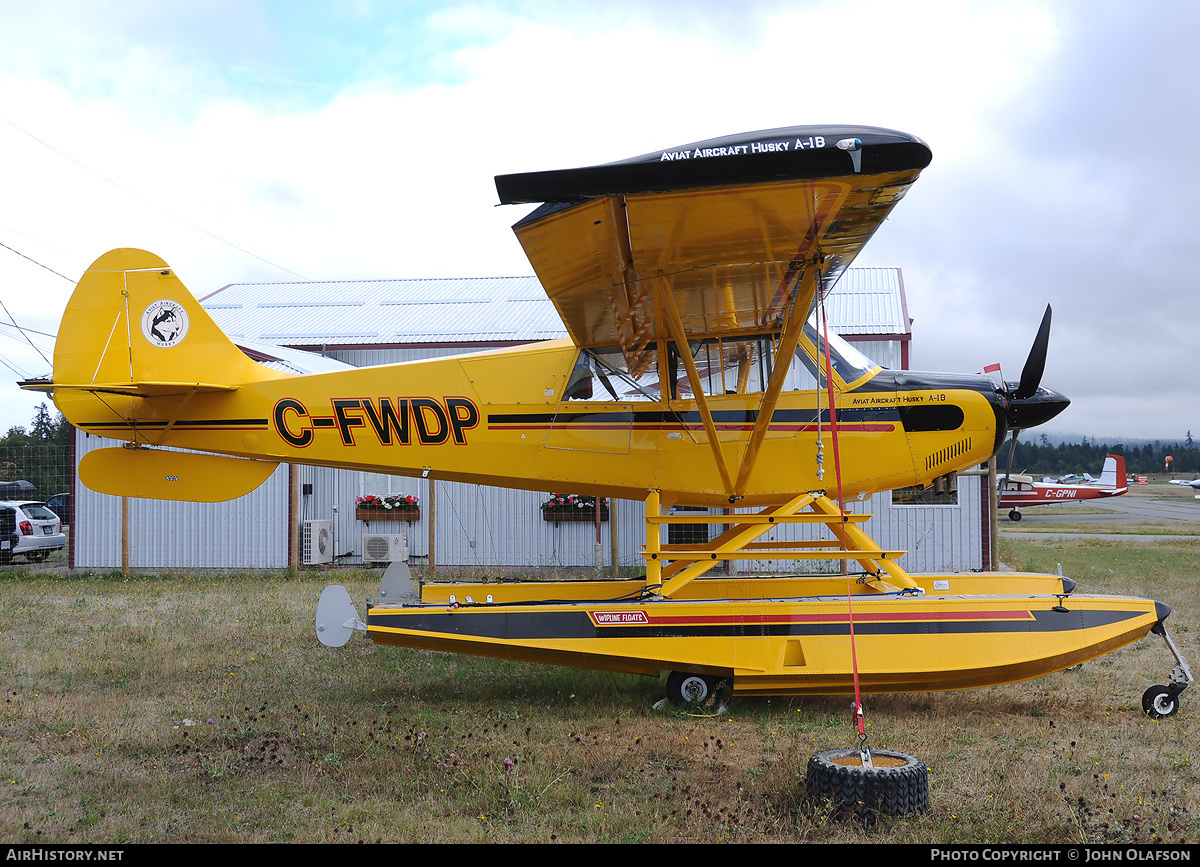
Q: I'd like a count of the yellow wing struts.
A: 2